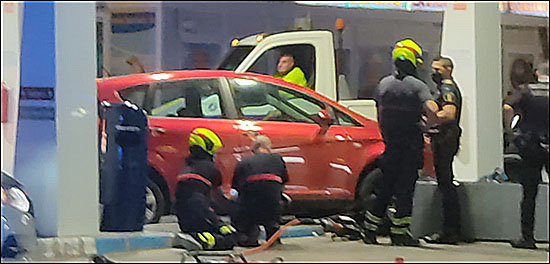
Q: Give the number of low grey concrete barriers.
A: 1